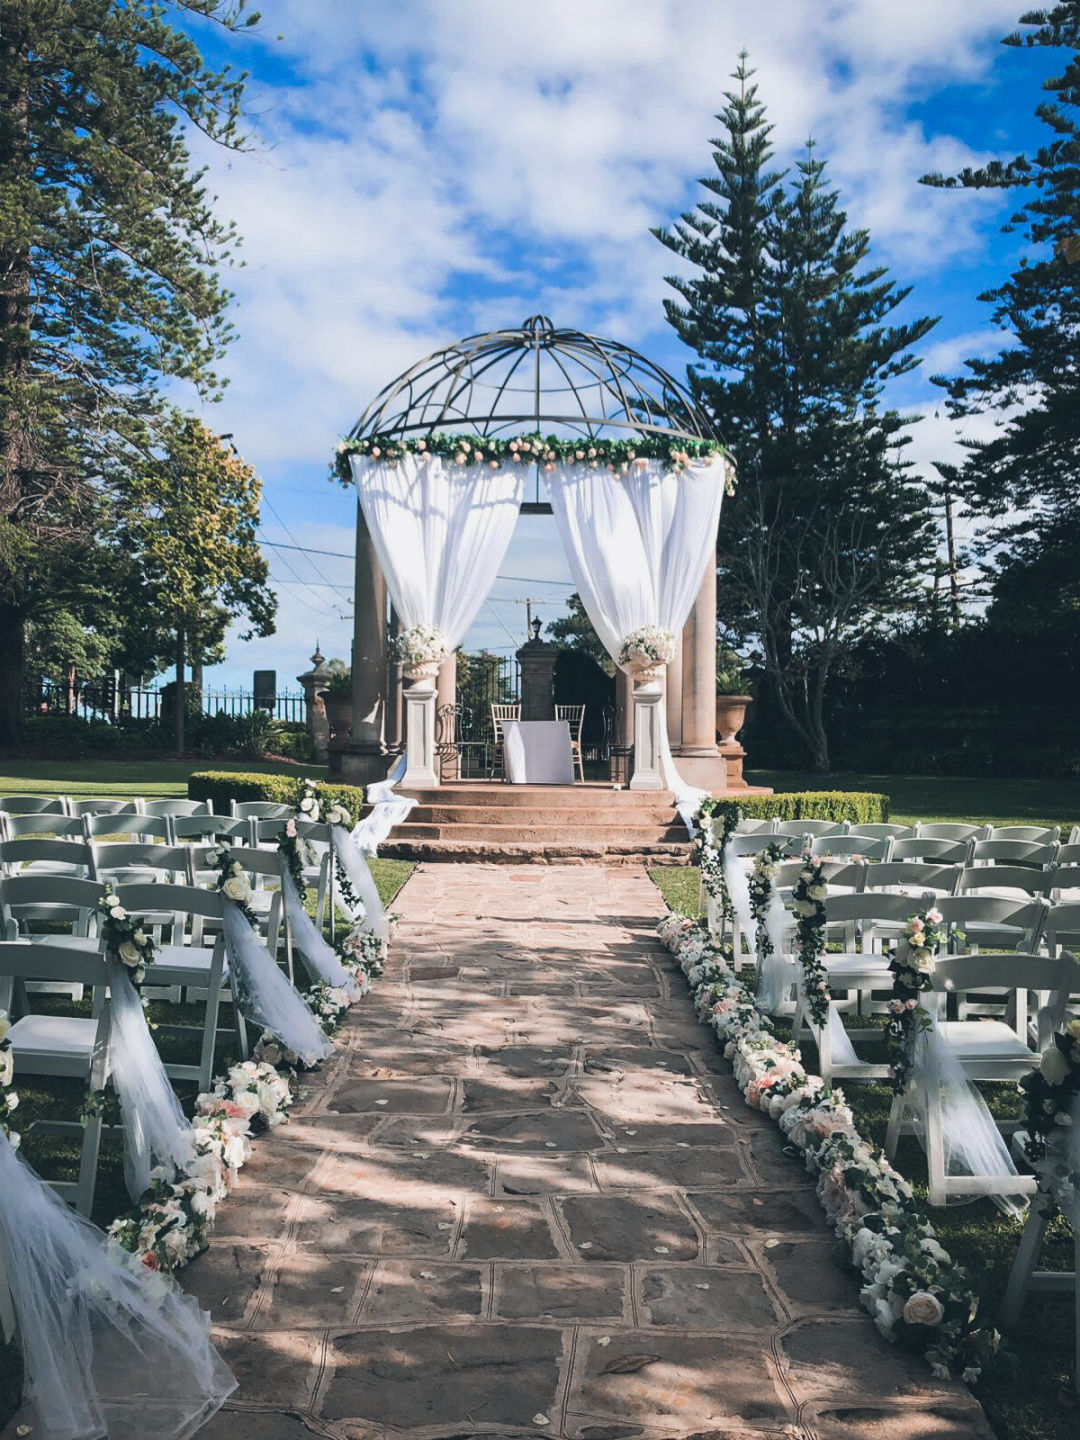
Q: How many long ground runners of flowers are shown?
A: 2